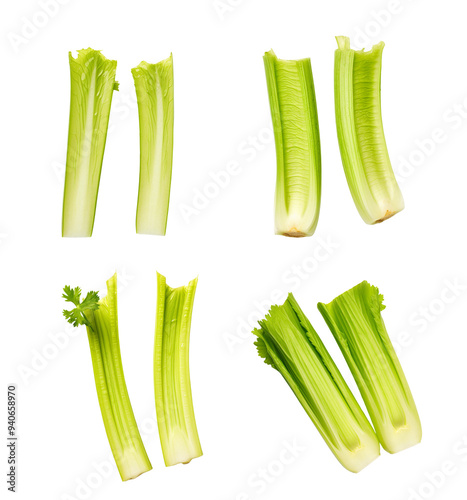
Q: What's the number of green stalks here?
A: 8